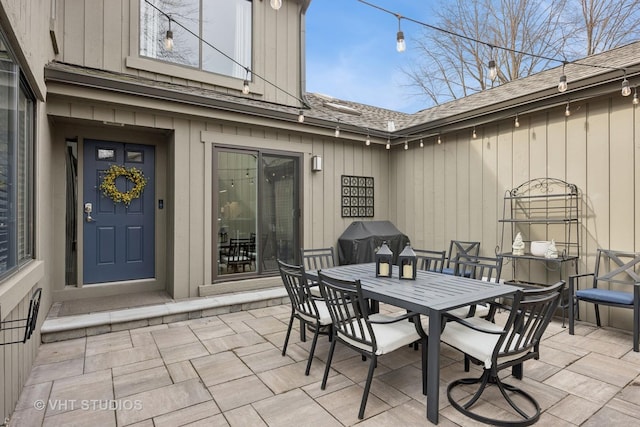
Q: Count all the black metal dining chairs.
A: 6